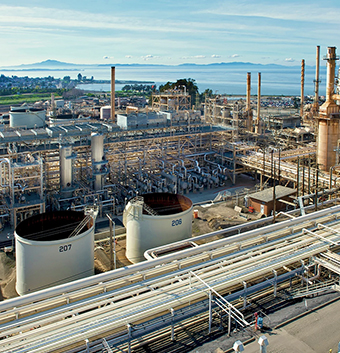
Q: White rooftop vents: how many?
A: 2